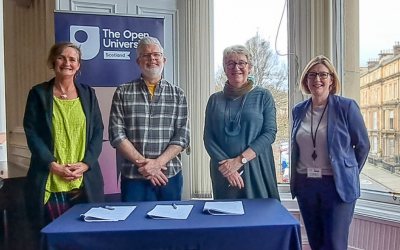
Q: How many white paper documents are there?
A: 3